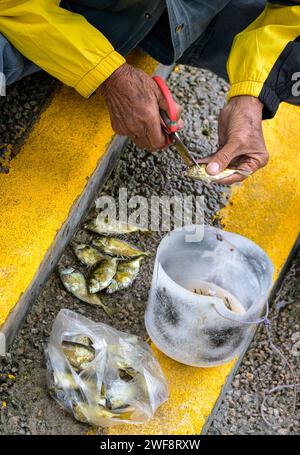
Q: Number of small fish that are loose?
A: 6